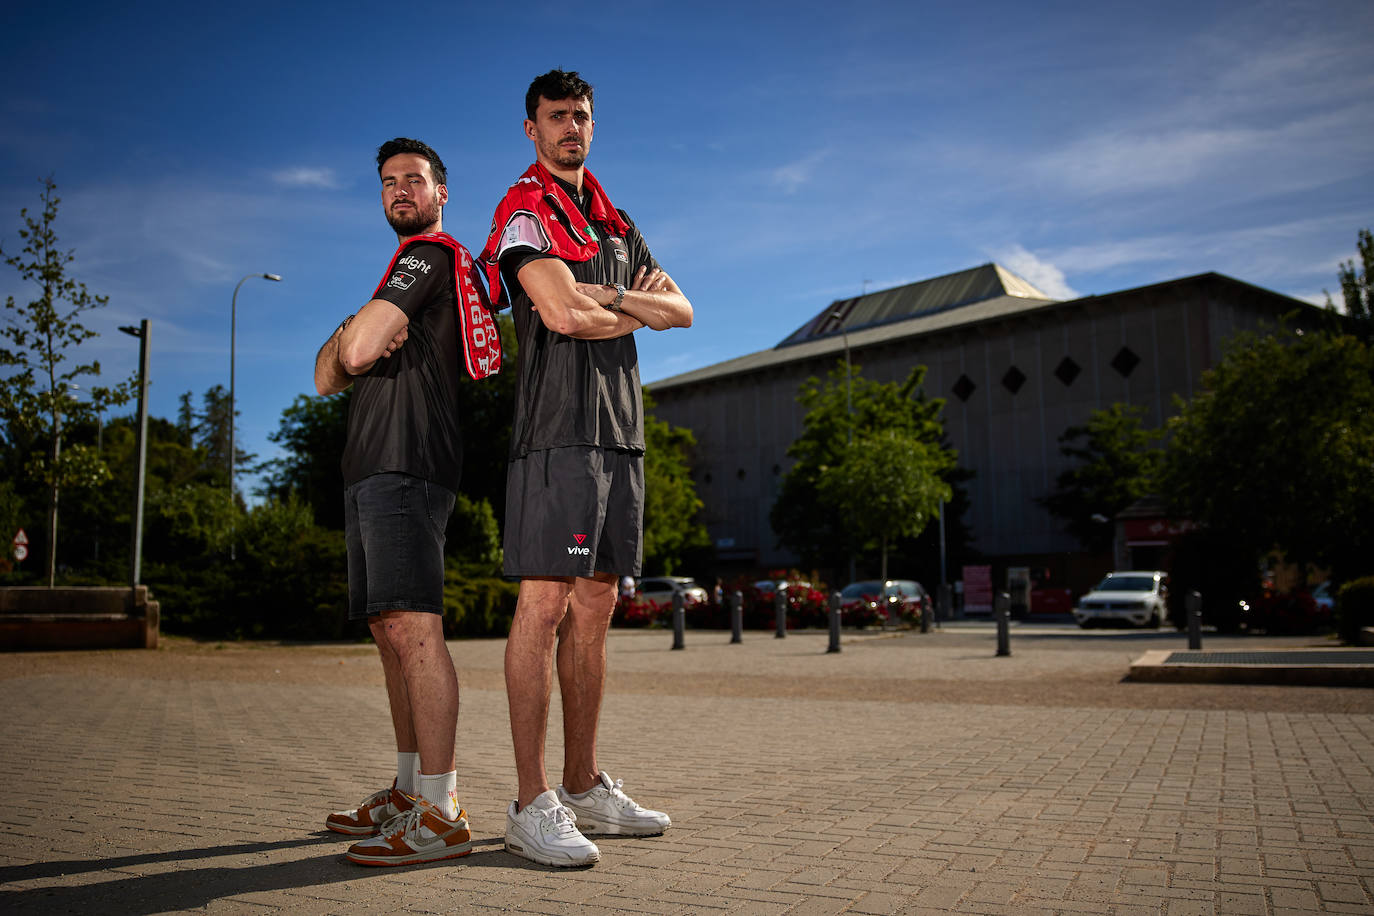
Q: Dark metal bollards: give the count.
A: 7